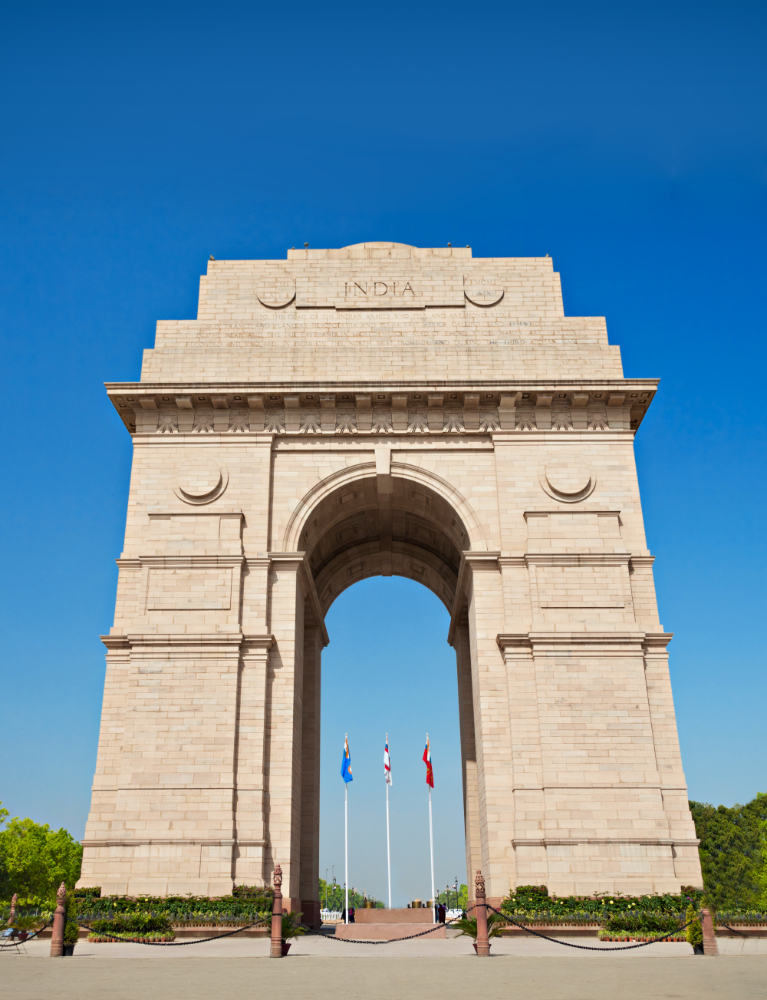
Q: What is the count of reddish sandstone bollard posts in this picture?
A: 5